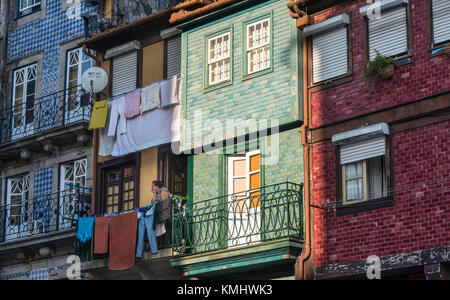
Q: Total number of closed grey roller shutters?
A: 5